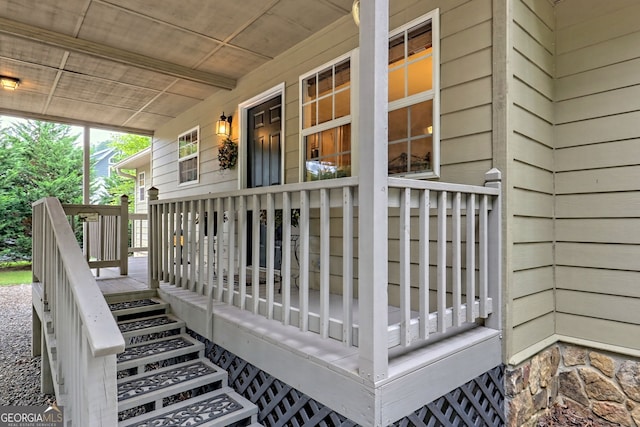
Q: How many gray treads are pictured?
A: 5